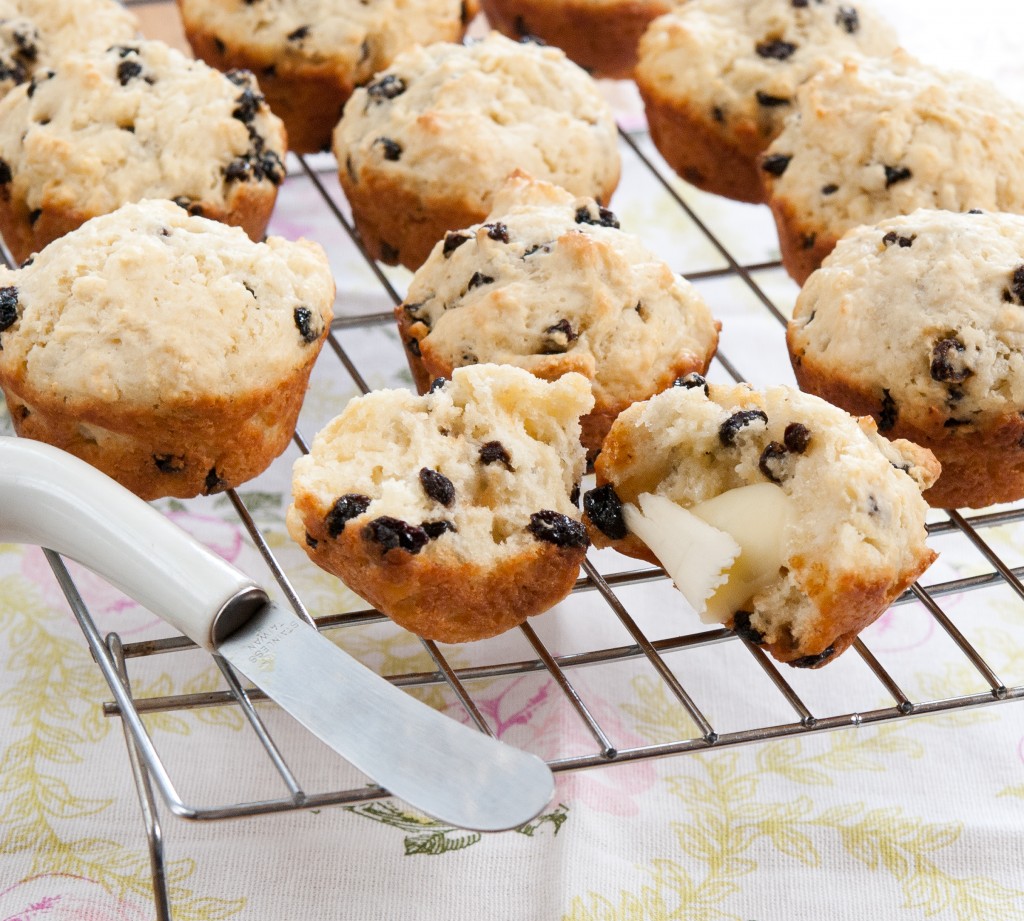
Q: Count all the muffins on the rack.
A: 11